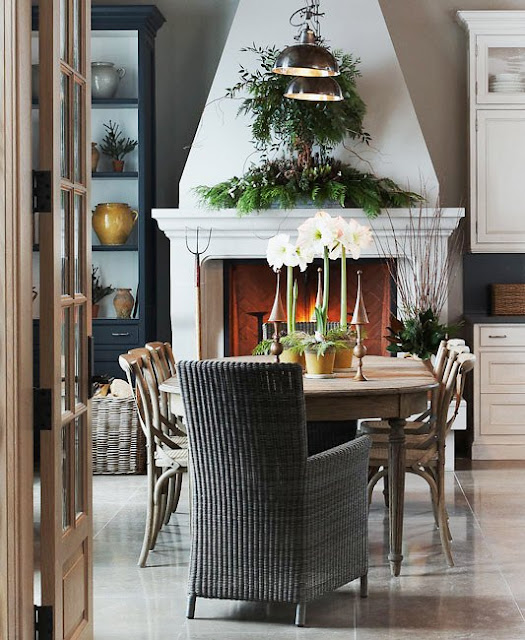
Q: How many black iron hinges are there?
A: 3